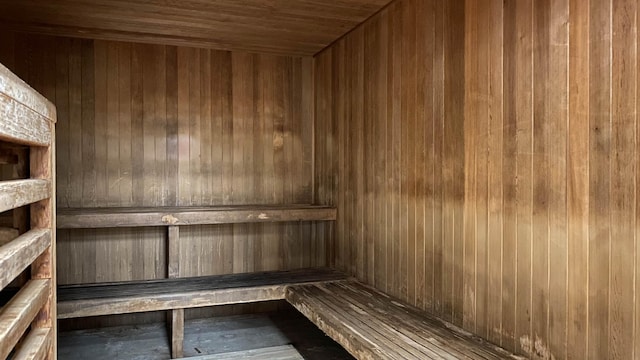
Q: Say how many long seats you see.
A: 3